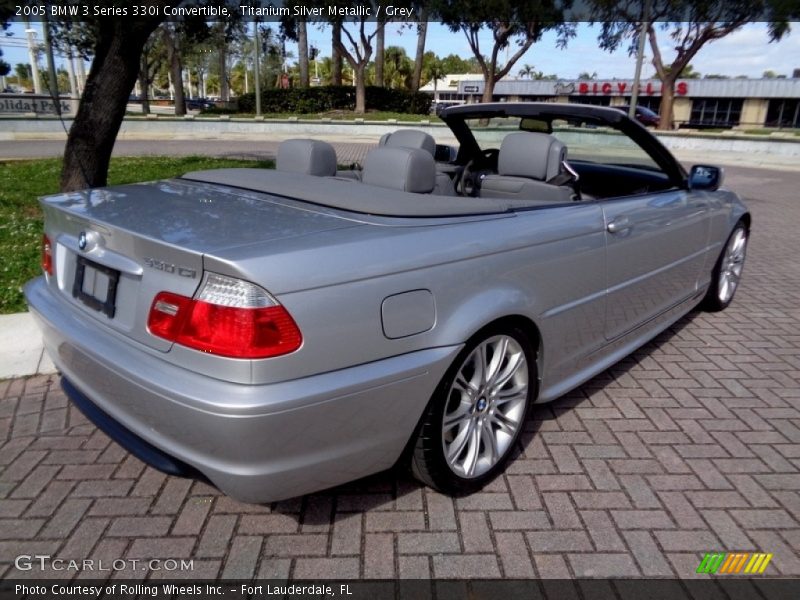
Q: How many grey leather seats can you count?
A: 4